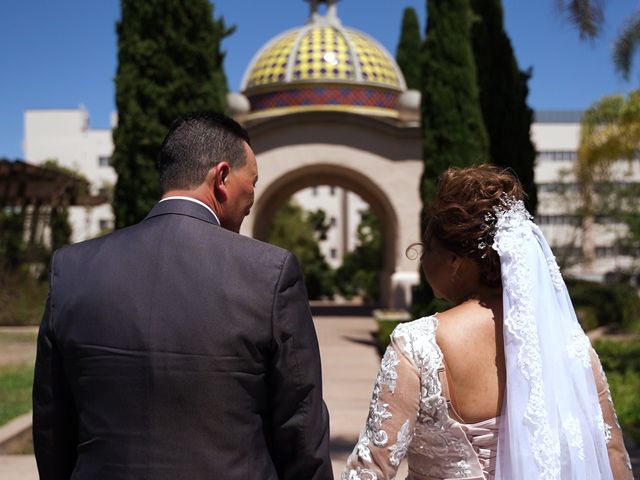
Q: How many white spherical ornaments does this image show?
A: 2